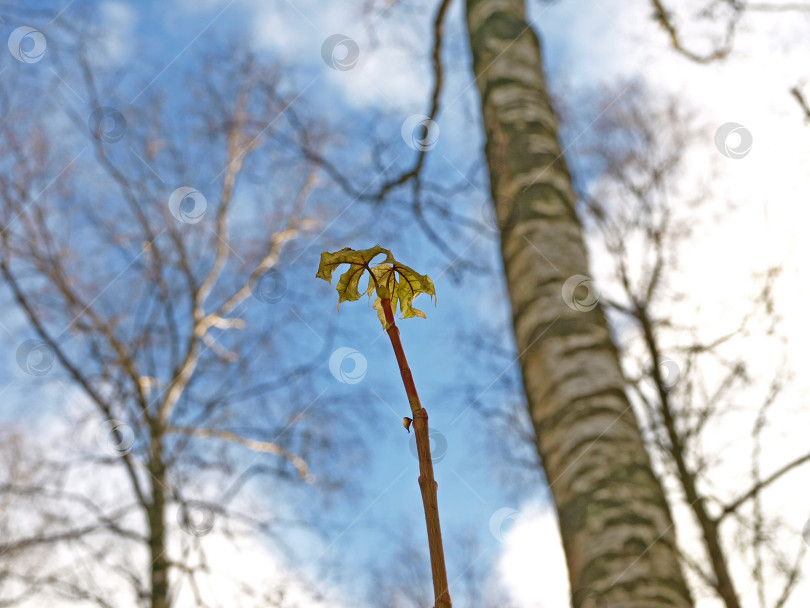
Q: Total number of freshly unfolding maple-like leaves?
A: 2